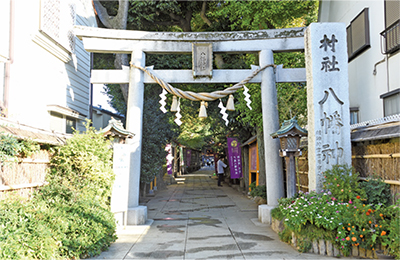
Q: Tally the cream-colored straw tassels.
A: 3